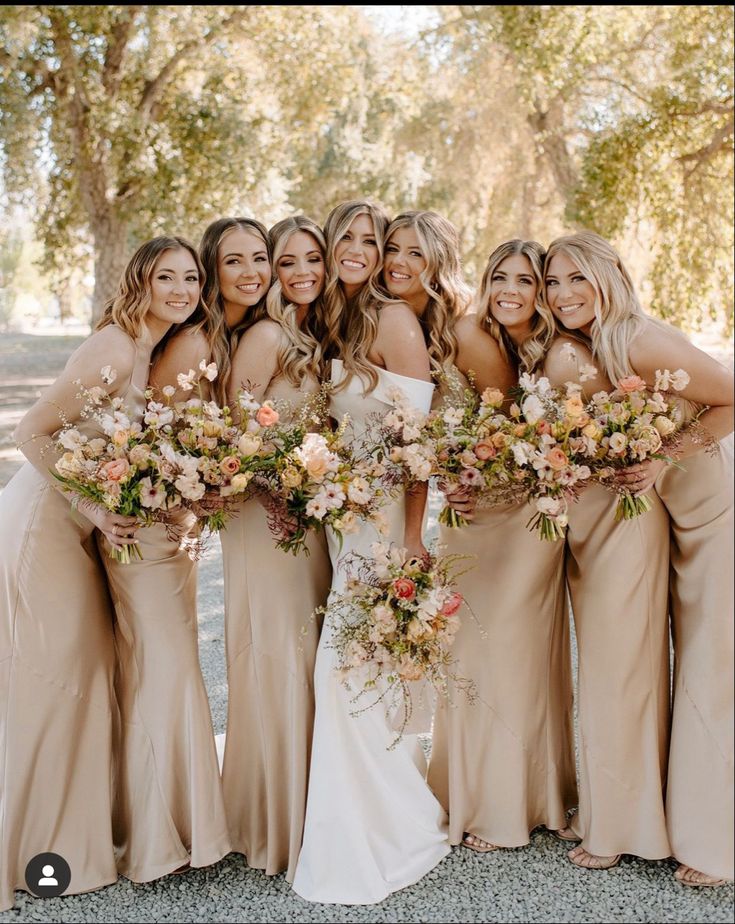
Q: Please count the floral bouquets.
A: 7